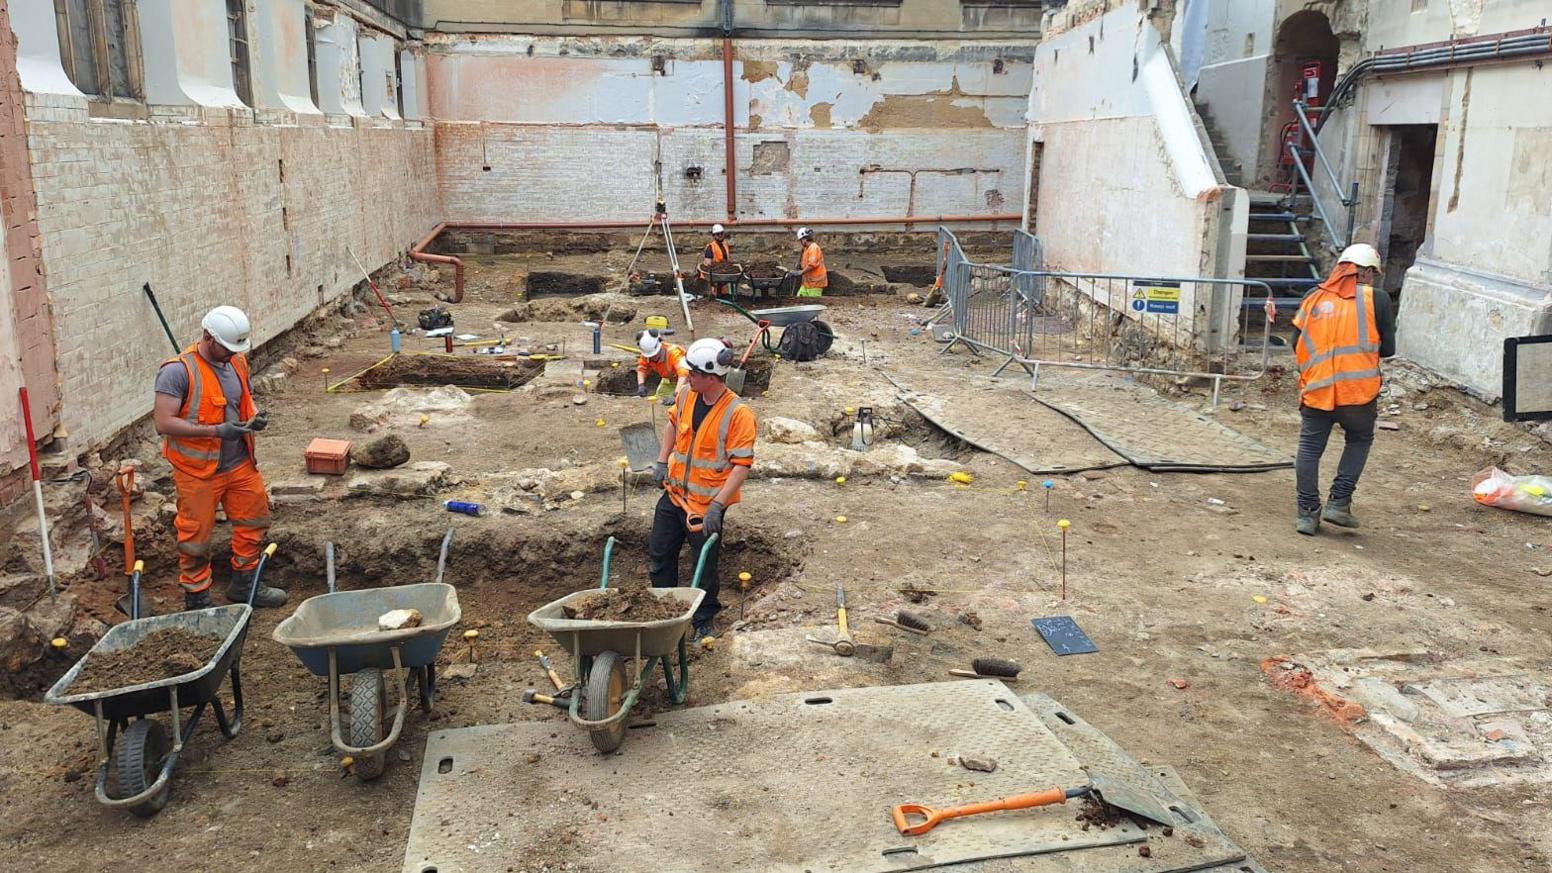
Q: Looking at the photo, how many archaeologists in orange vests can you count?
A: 6